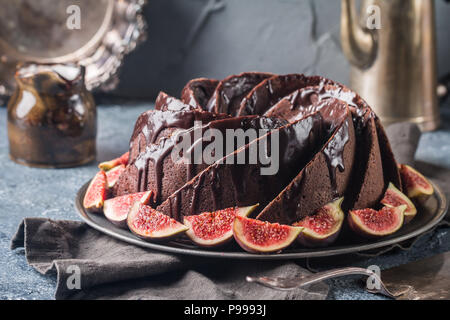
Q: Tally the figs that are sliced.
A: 11